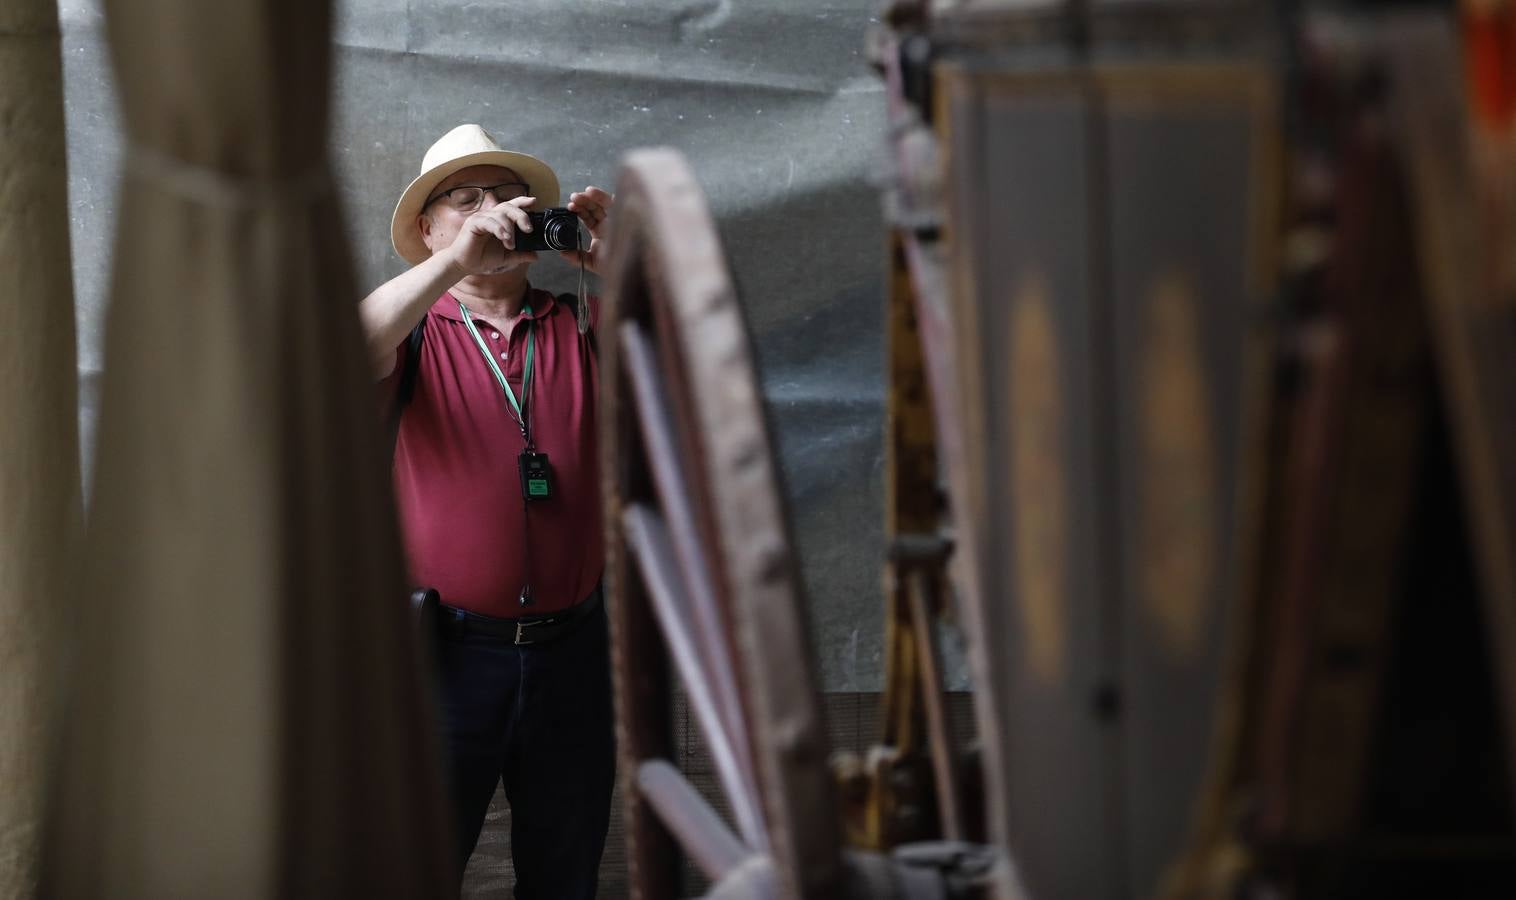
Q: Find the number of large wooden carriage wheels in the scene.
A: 1